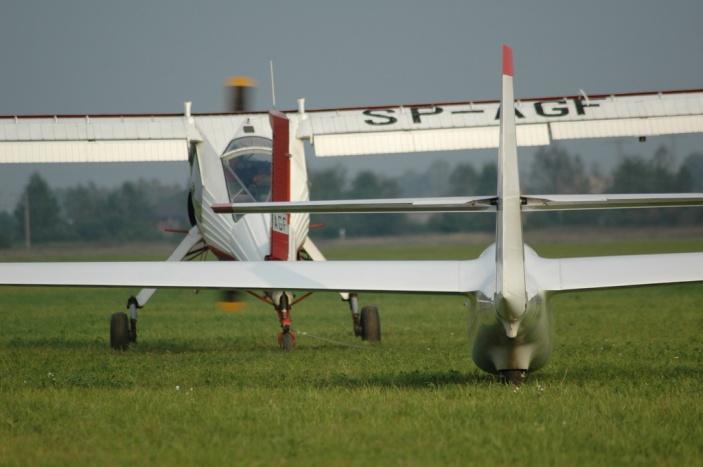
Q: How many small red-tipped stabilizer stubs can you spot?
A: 2